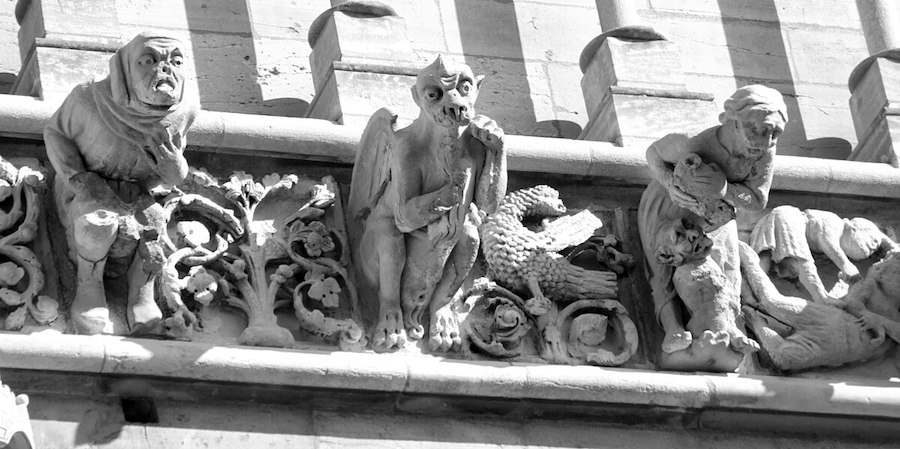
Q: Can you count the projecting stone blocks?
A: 4